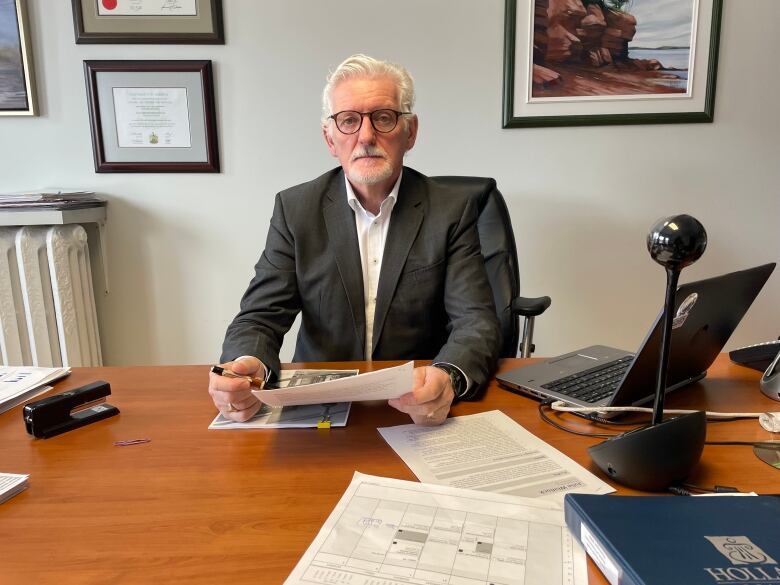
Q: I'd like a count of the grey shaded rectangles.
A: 2